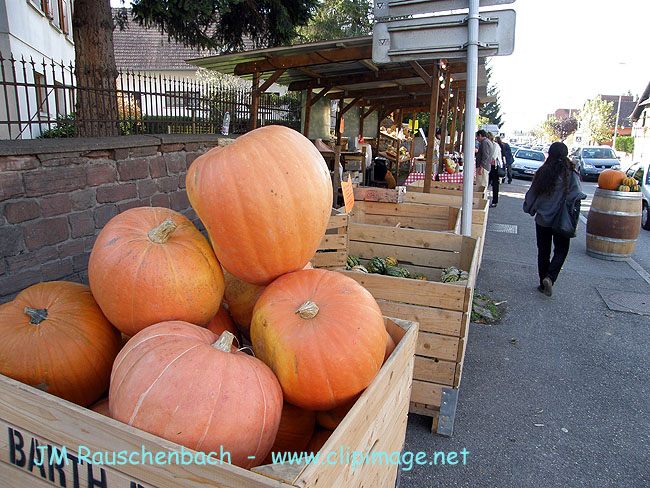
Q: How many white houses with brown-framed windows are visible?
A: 1